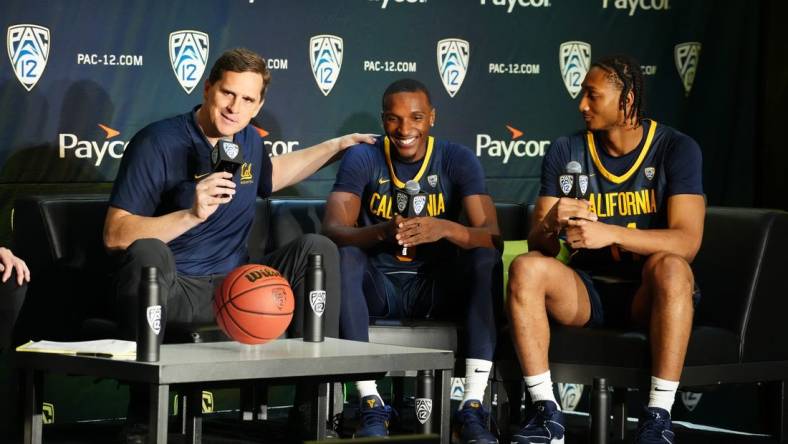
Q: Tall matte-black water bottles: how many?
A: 4